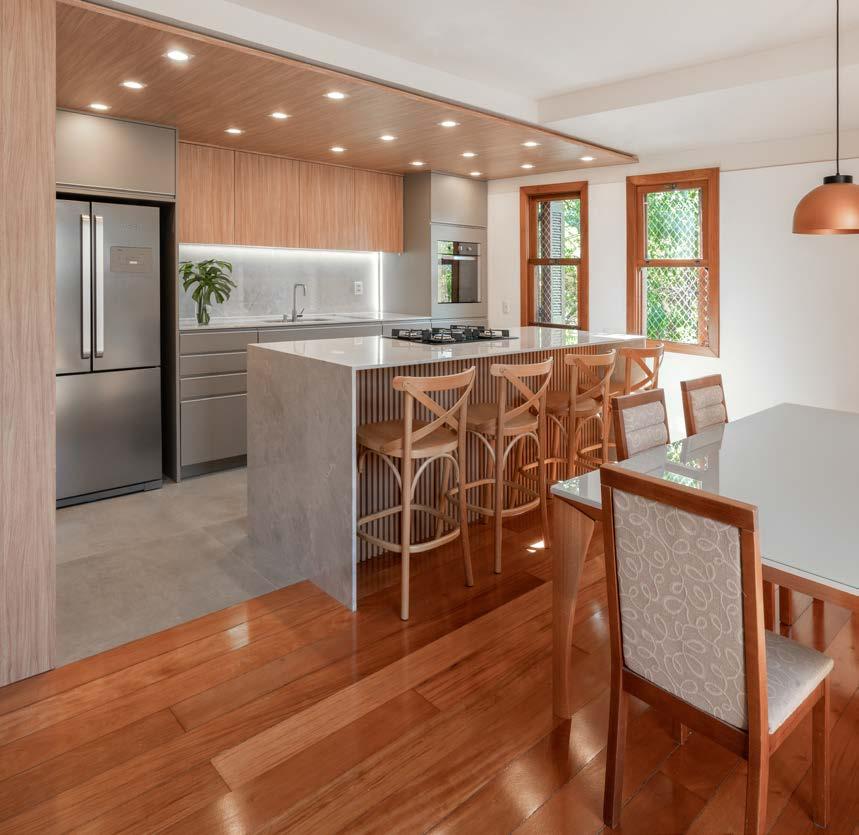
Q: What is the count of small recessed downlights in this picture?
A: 15